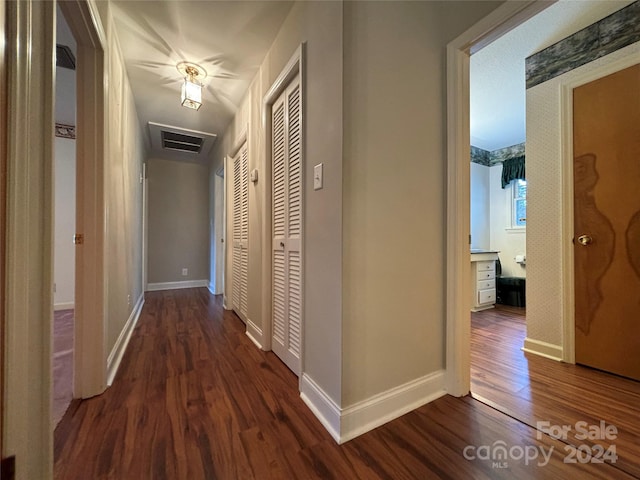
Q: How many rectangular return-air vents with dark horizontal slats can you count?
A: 1